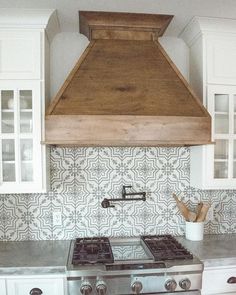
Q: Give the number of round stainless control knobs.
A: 5